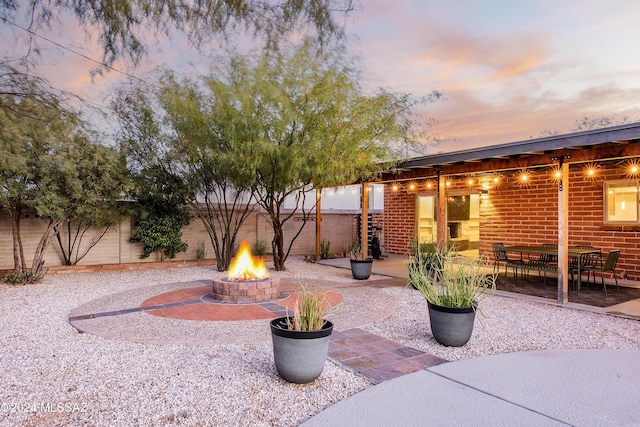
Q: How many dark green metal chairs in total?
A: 4